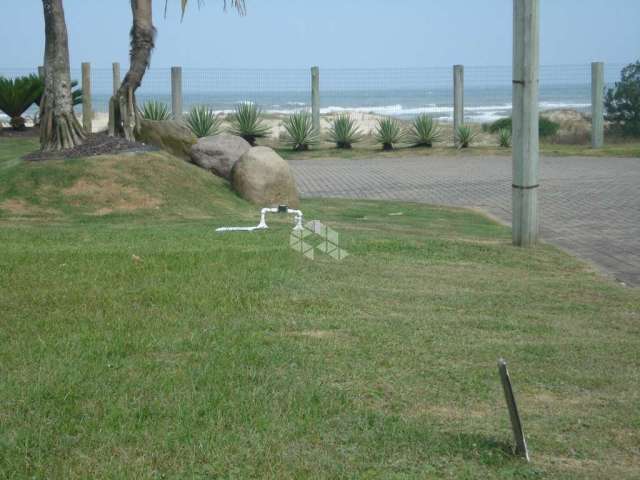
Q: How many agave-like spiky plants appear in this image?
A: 9